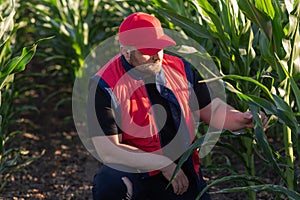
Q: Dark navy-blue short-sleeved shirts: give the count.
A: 1